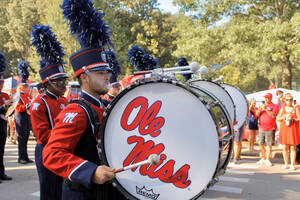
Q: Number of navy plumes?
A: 7